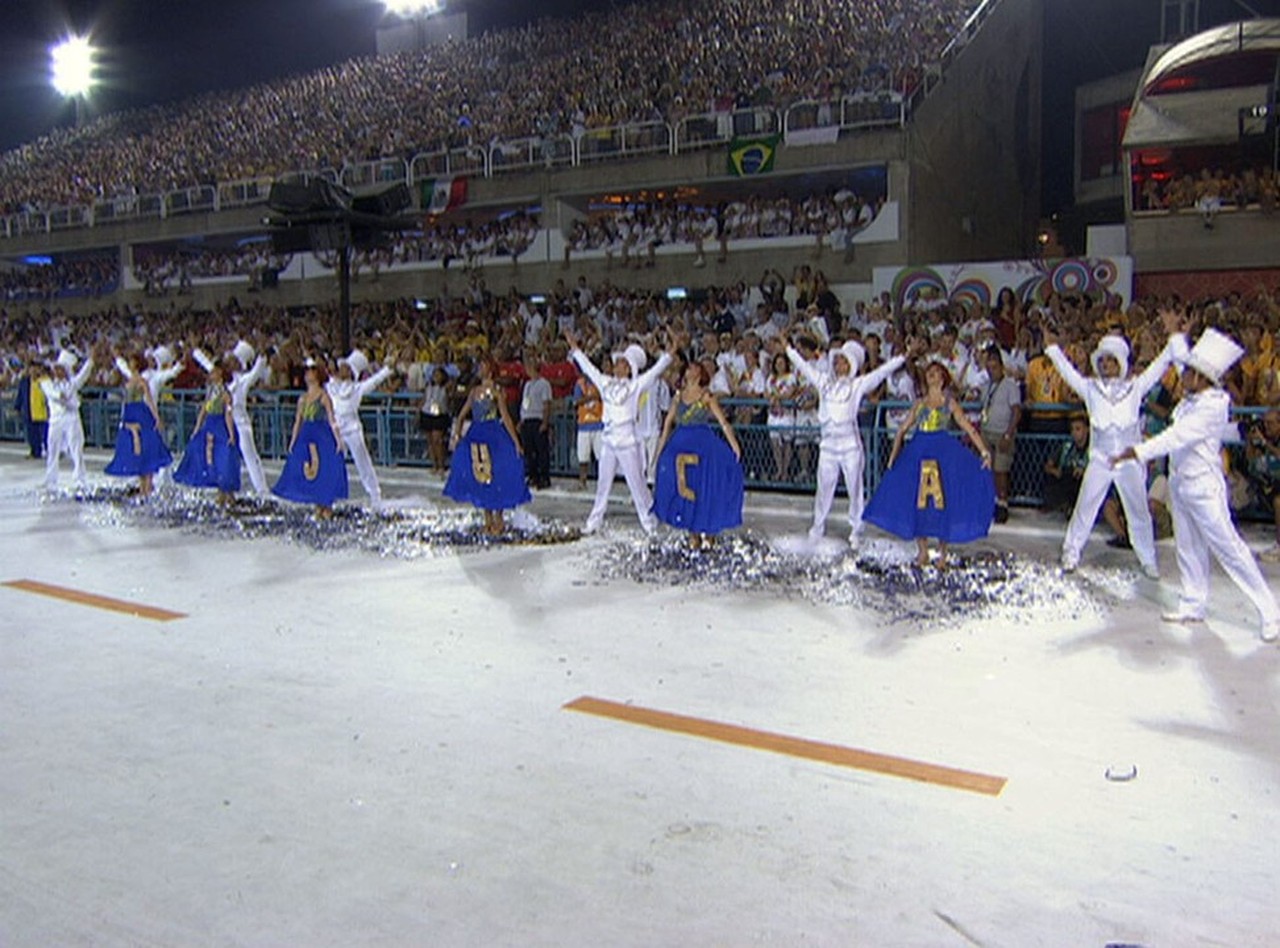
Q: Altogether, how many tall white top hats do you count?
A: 8